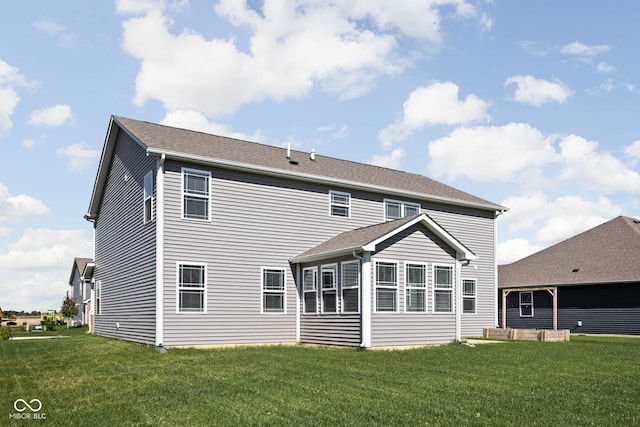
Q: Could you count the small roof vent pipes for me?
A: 2